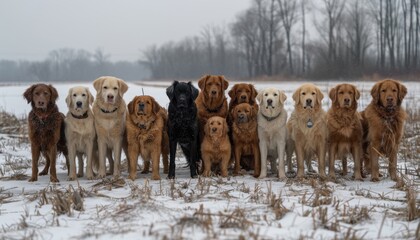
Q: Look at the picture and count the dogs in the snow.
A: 13